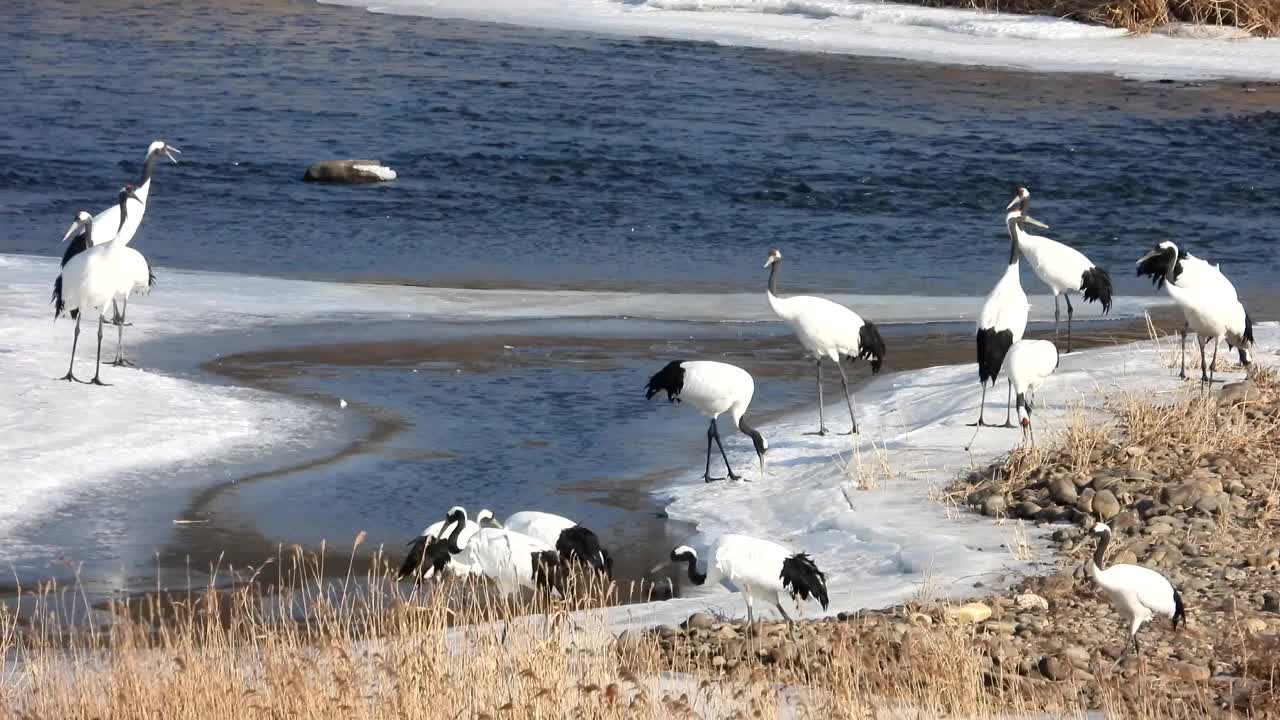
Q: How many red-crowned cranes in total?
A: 15